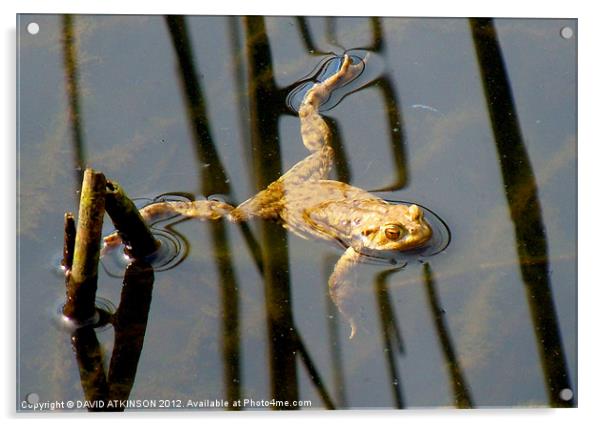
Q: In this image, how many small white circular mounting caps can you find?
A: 4